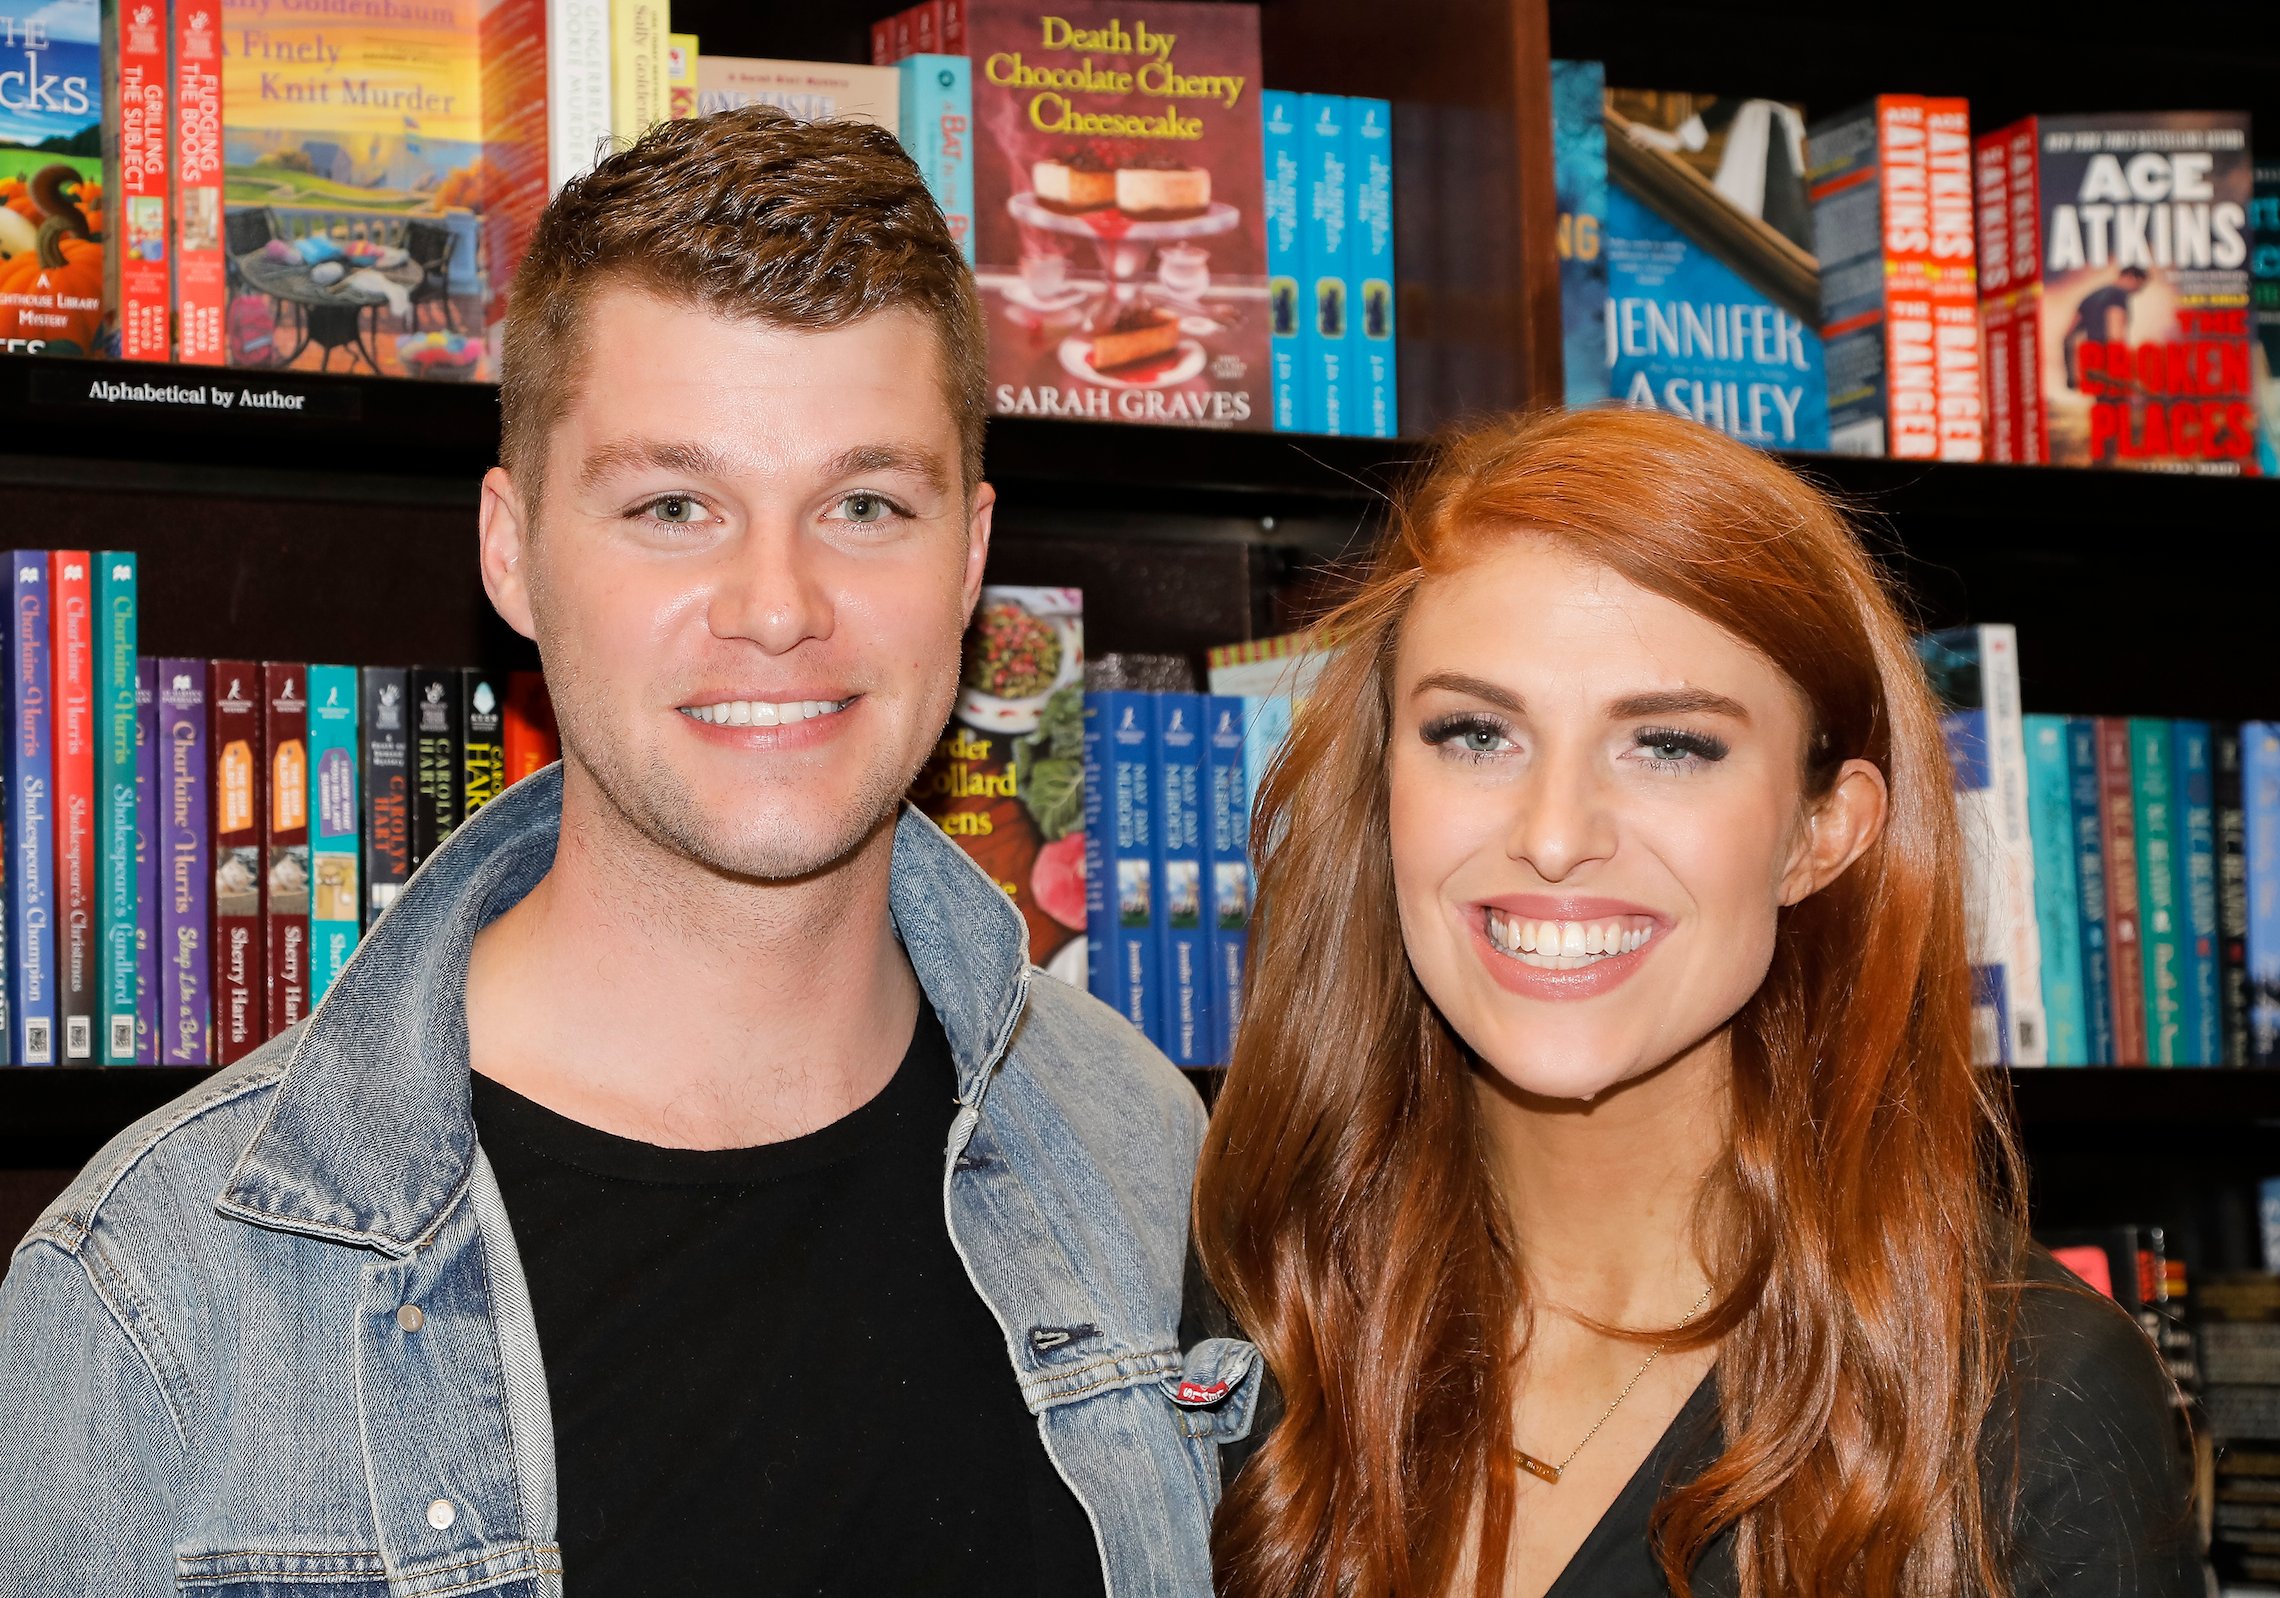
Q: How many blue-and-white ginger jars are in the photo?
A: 0